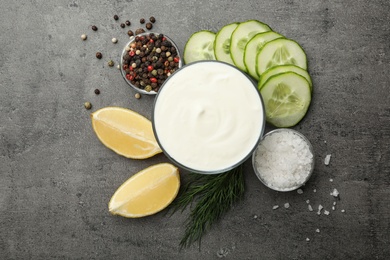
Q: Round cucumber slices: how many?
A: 7